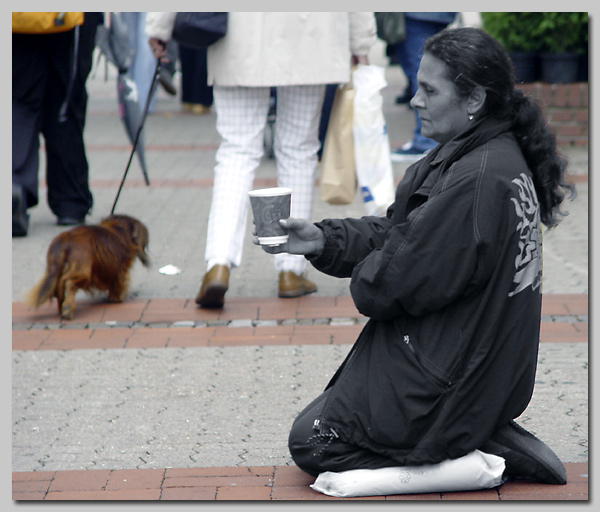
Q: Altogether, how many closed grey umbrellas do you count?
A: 1